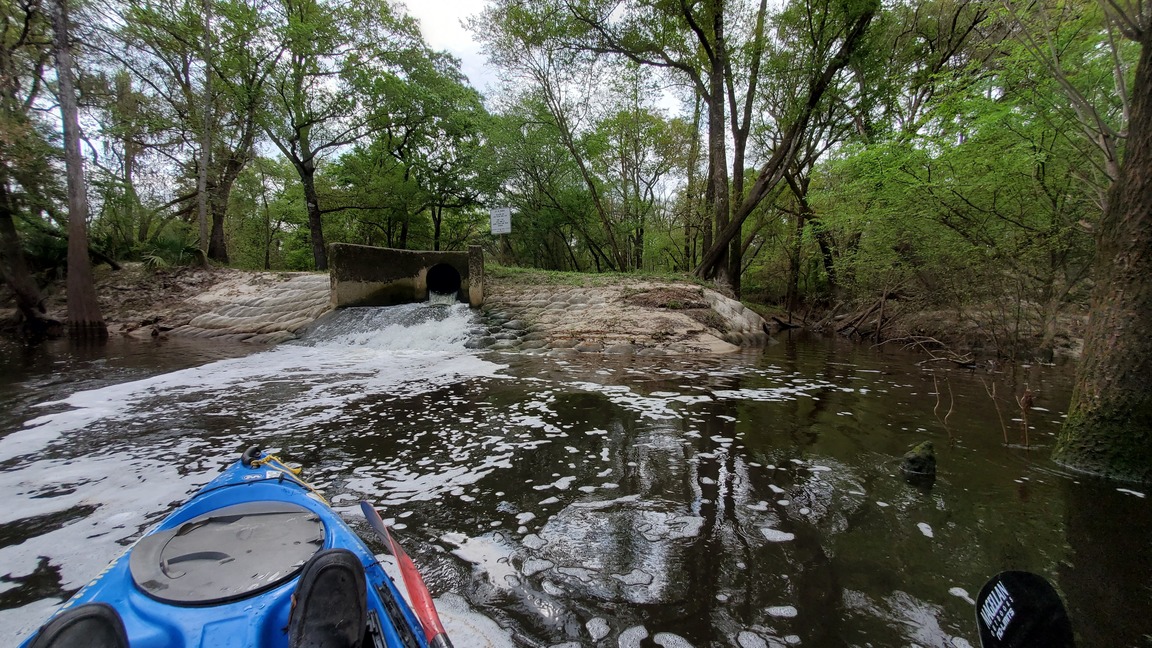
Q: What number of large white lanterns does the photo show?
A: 0